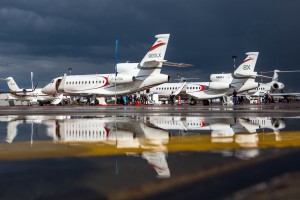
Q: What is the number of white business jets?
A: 4